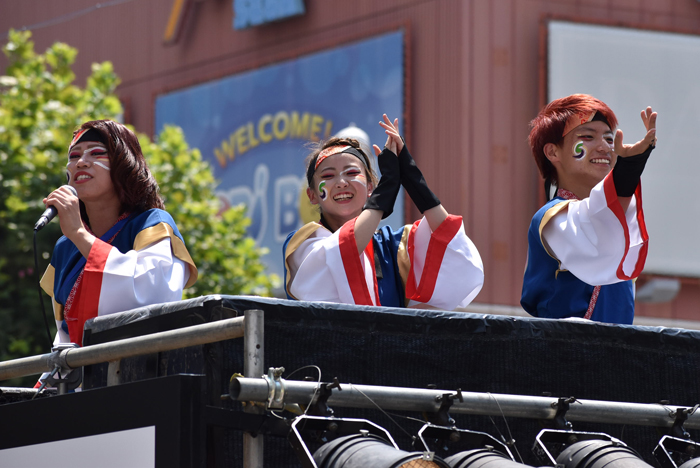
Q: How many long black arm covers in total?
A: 3